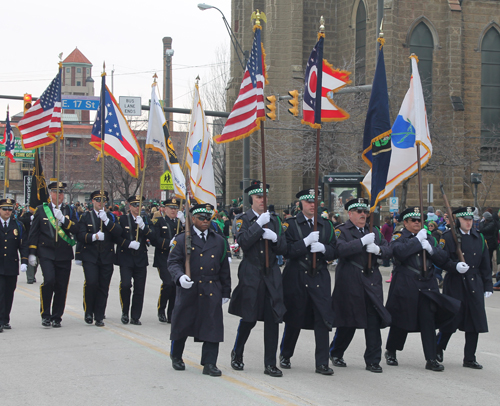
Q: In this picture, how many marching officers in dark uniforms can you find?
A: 11